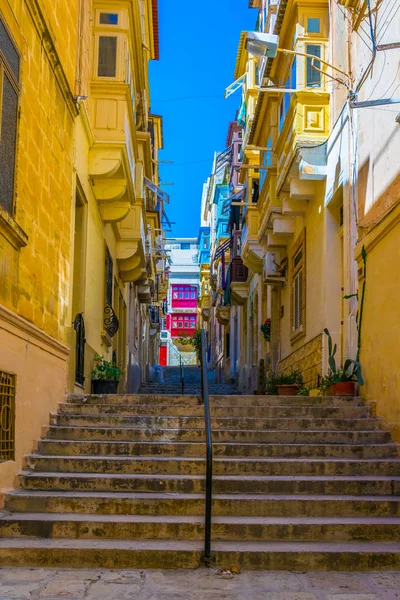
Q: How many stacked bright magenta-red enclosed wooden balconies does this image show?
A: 2